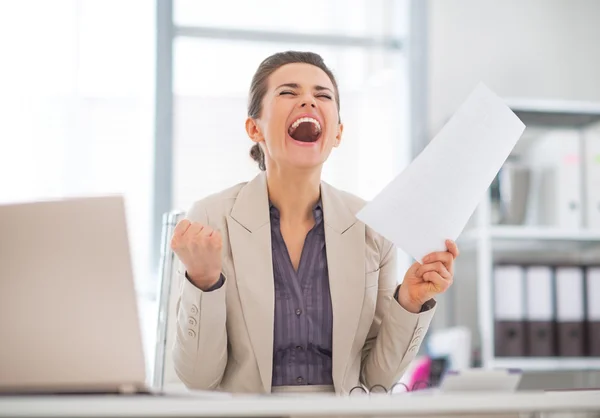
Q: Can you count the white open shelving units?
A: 1